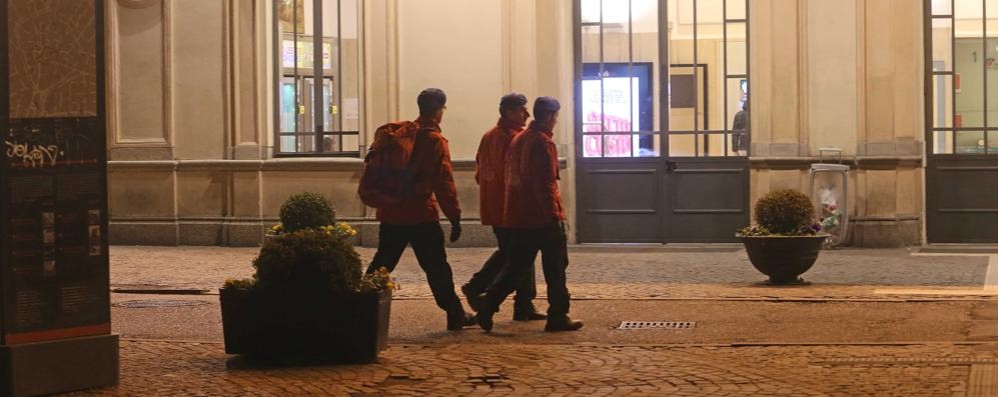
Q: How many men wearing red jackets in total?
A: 3